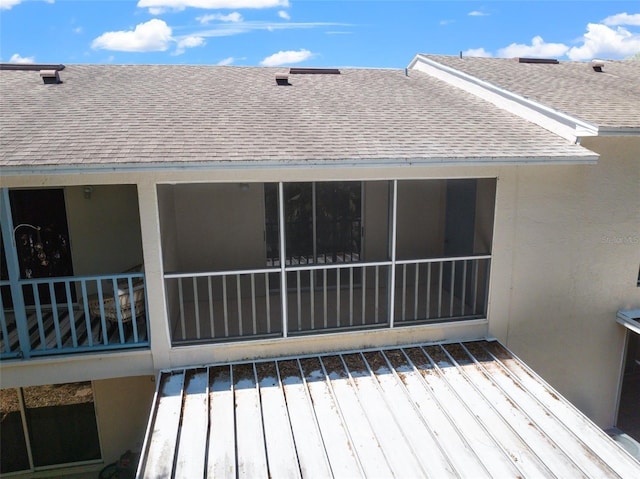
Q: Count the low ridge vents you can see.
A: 3